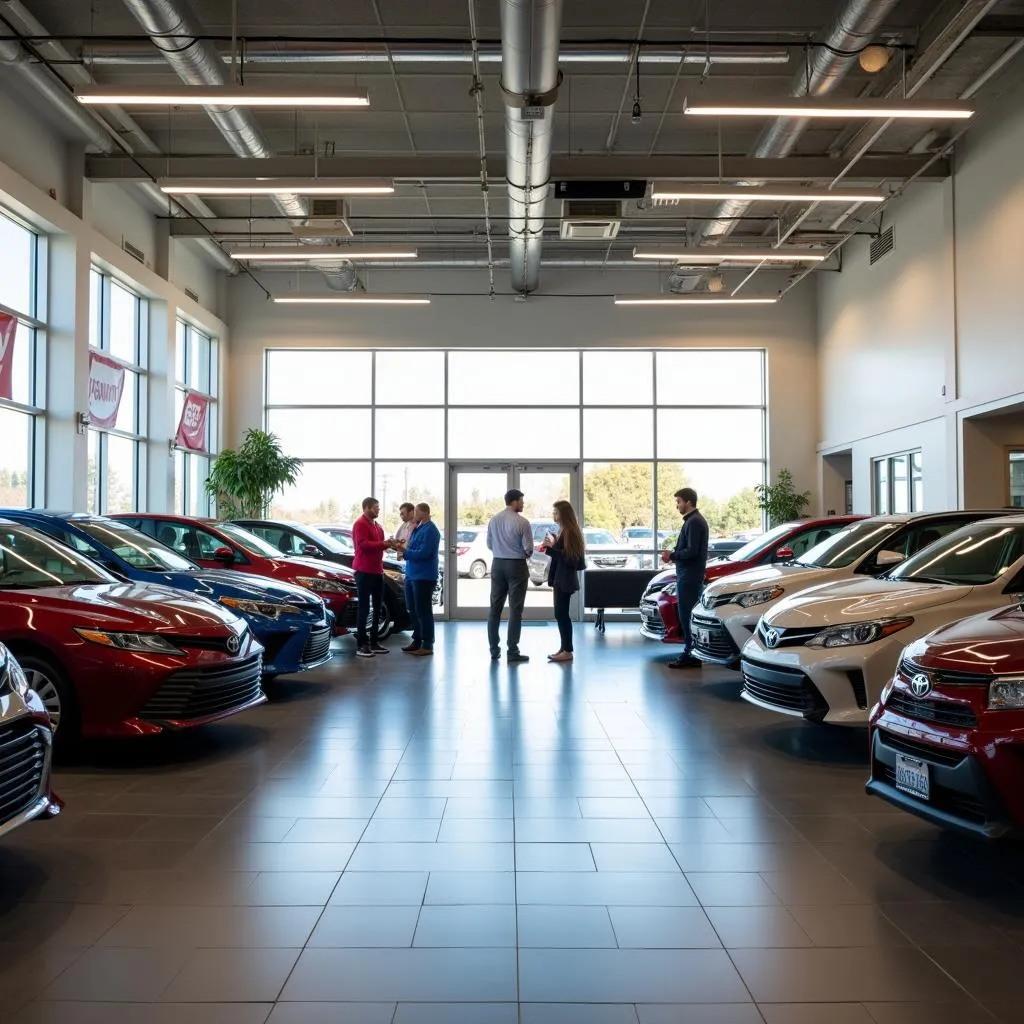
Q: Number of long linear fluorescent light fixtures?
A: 8